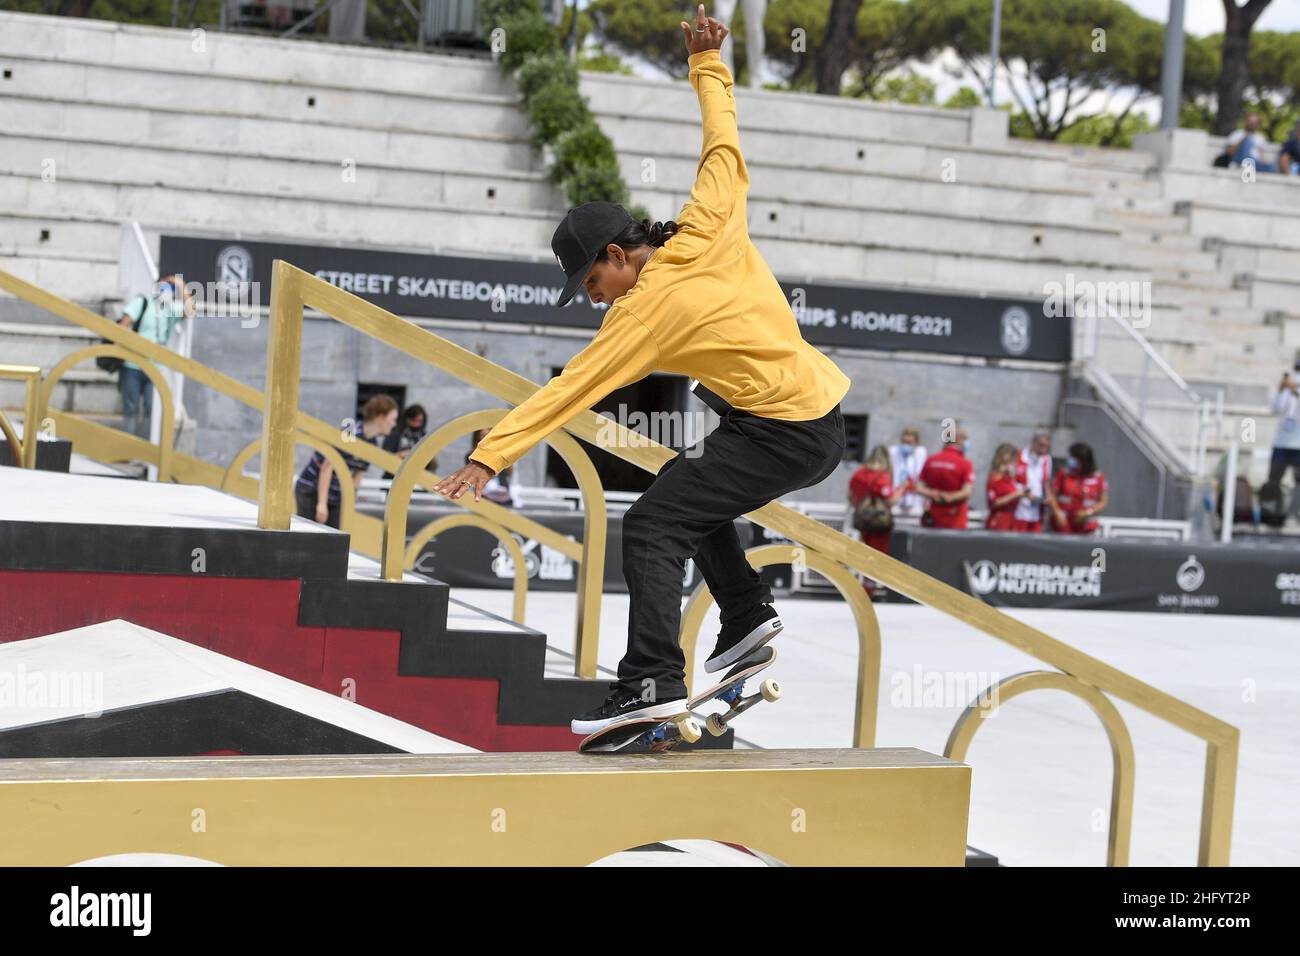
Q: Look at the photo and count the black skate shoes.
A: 2